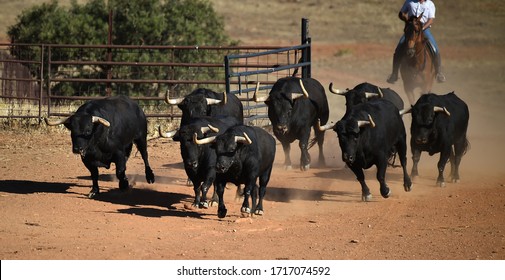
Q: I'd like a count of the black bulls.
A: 8